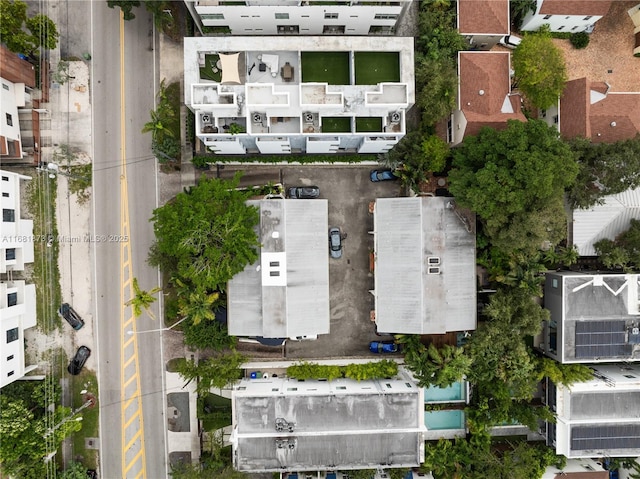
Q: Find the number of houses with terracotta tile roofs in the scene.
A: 4